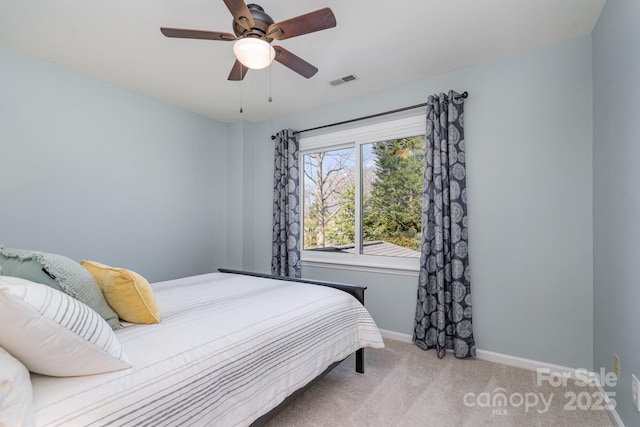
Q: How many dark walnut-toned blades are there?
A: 5